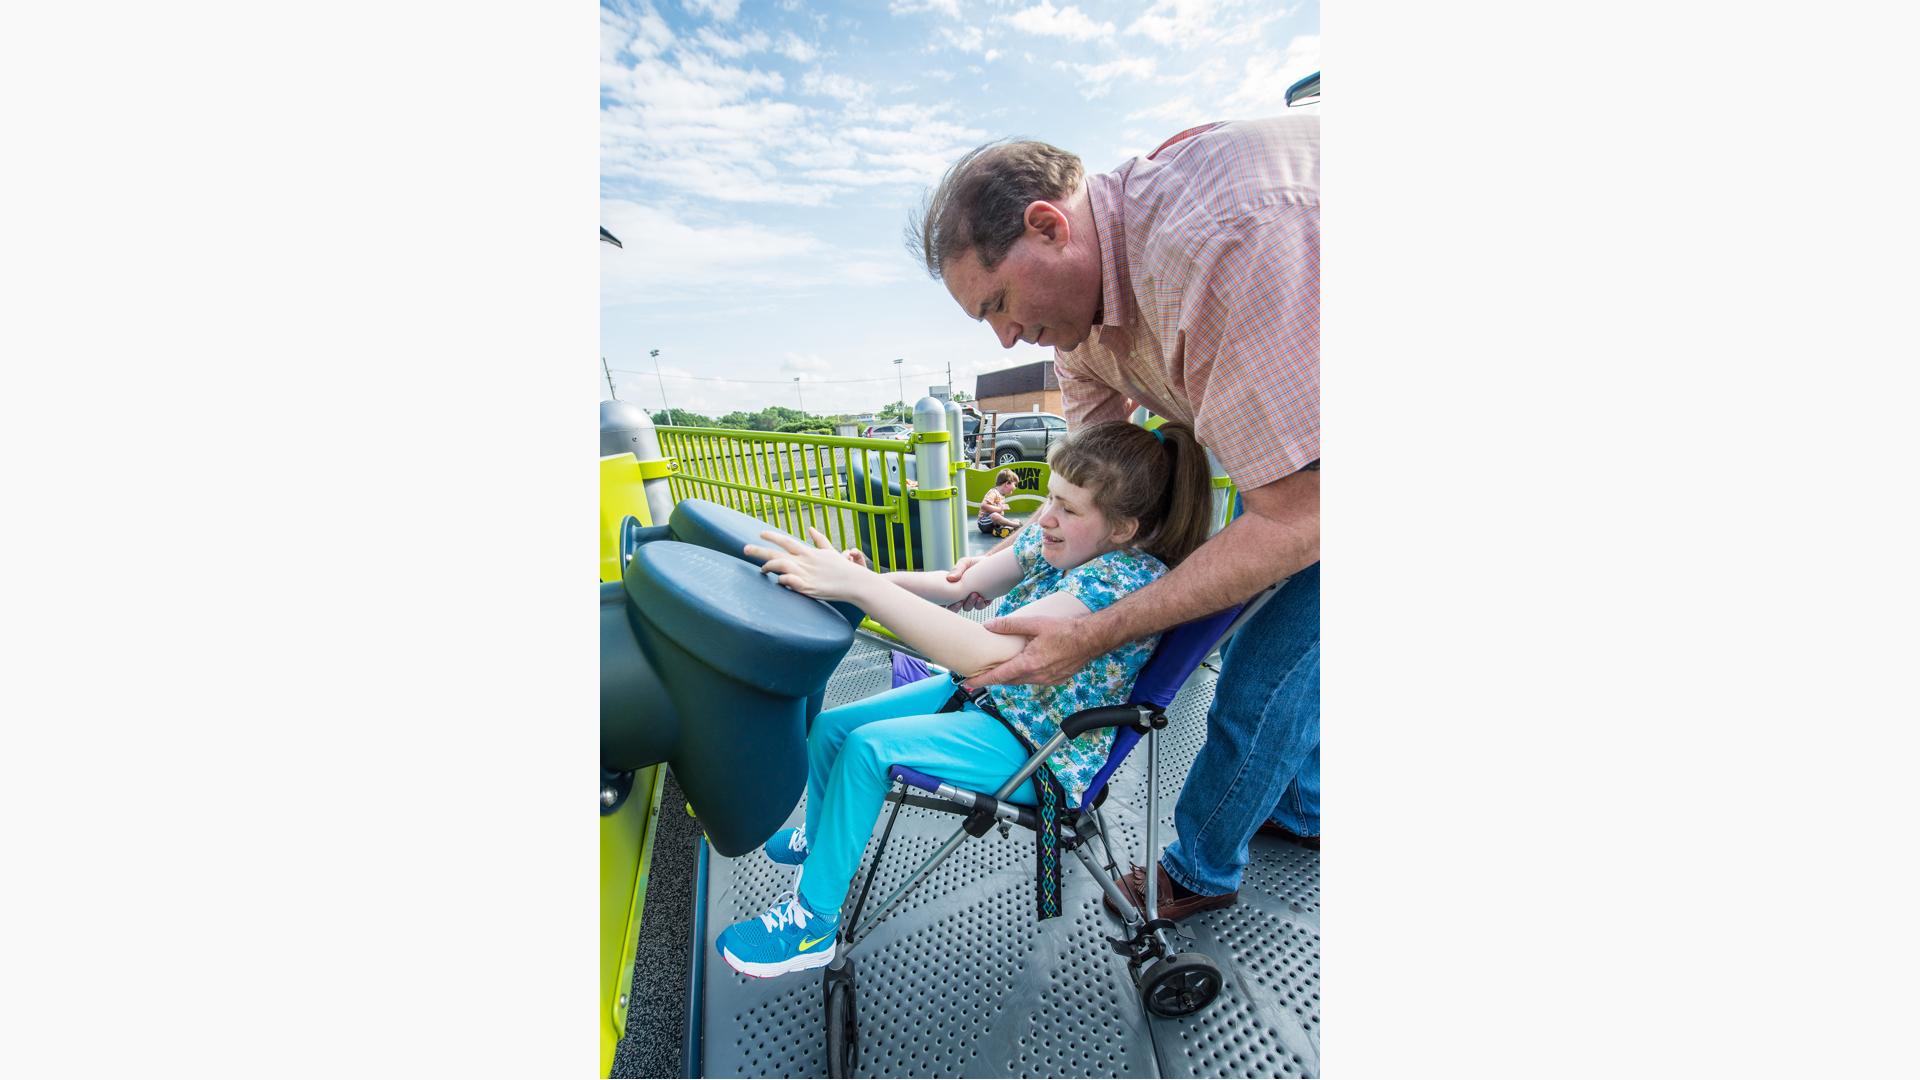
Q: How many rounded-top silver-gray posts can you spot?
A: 3